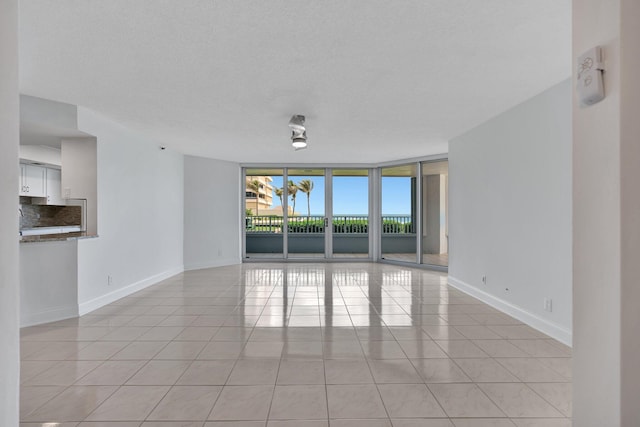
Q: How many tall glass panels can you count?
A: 5